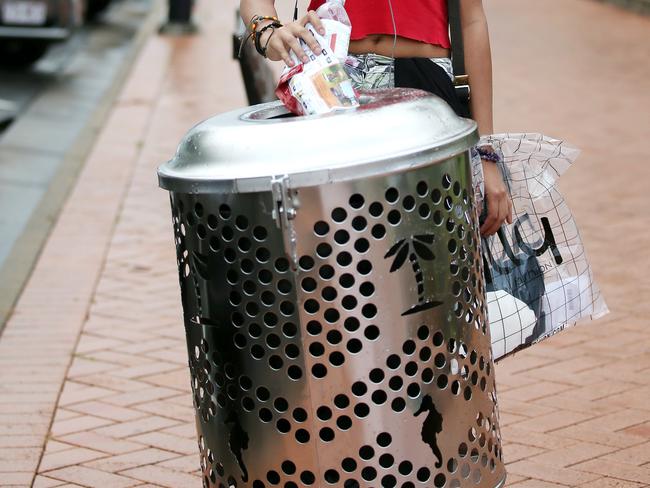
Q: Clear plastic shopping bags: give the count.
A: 1